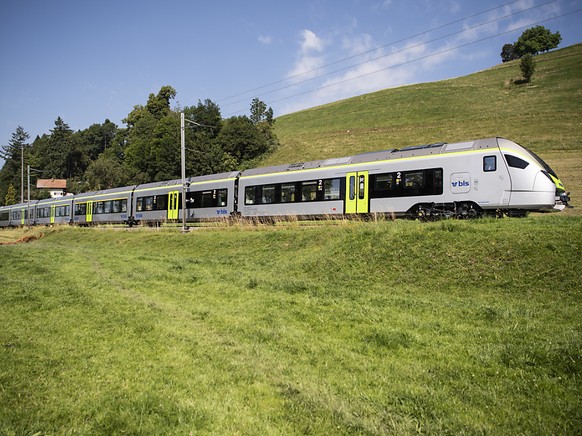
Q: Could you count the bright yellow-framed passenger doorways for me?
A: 5